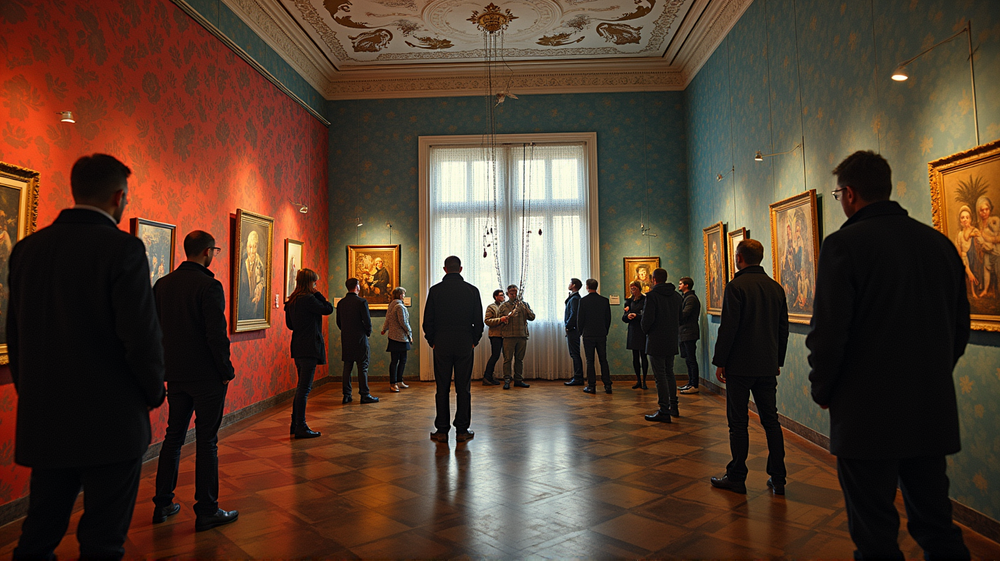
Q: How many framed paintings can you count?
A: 10